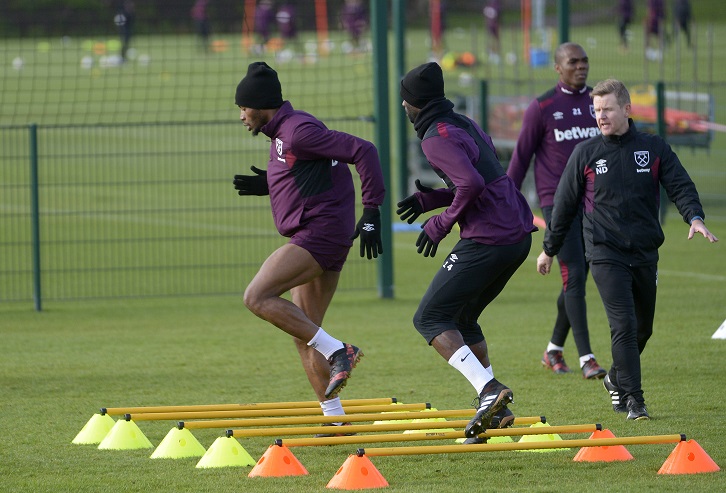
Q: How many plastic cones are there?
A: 12